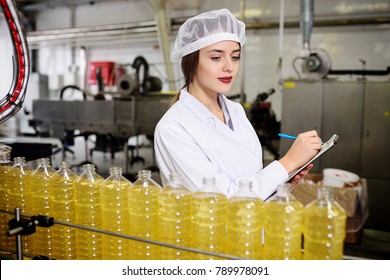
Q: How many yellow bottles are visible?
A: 12